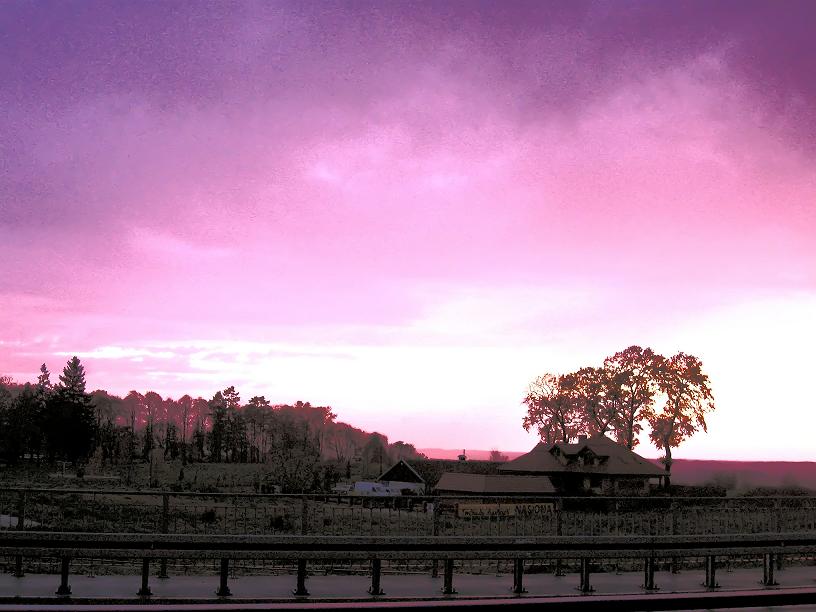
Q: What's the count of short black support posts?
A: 11